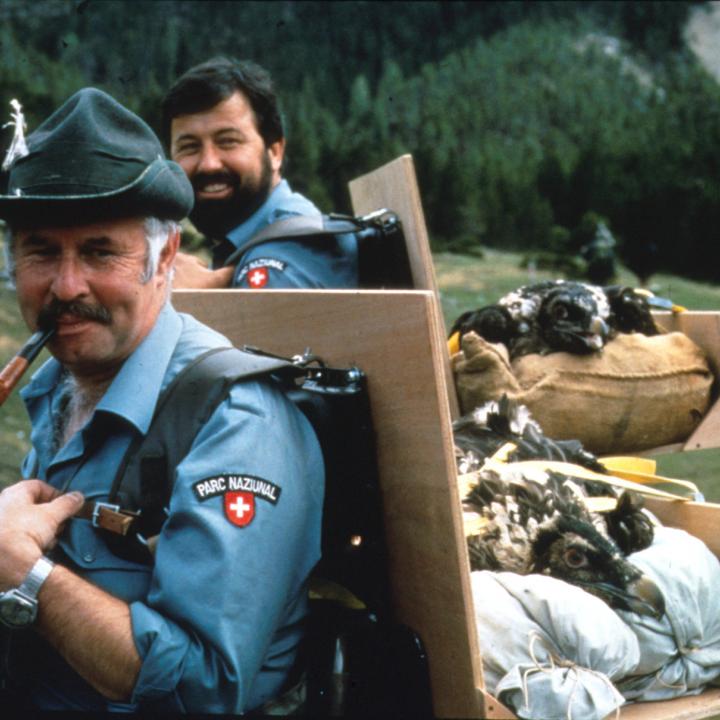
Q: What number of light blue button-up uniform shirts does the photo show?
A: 2